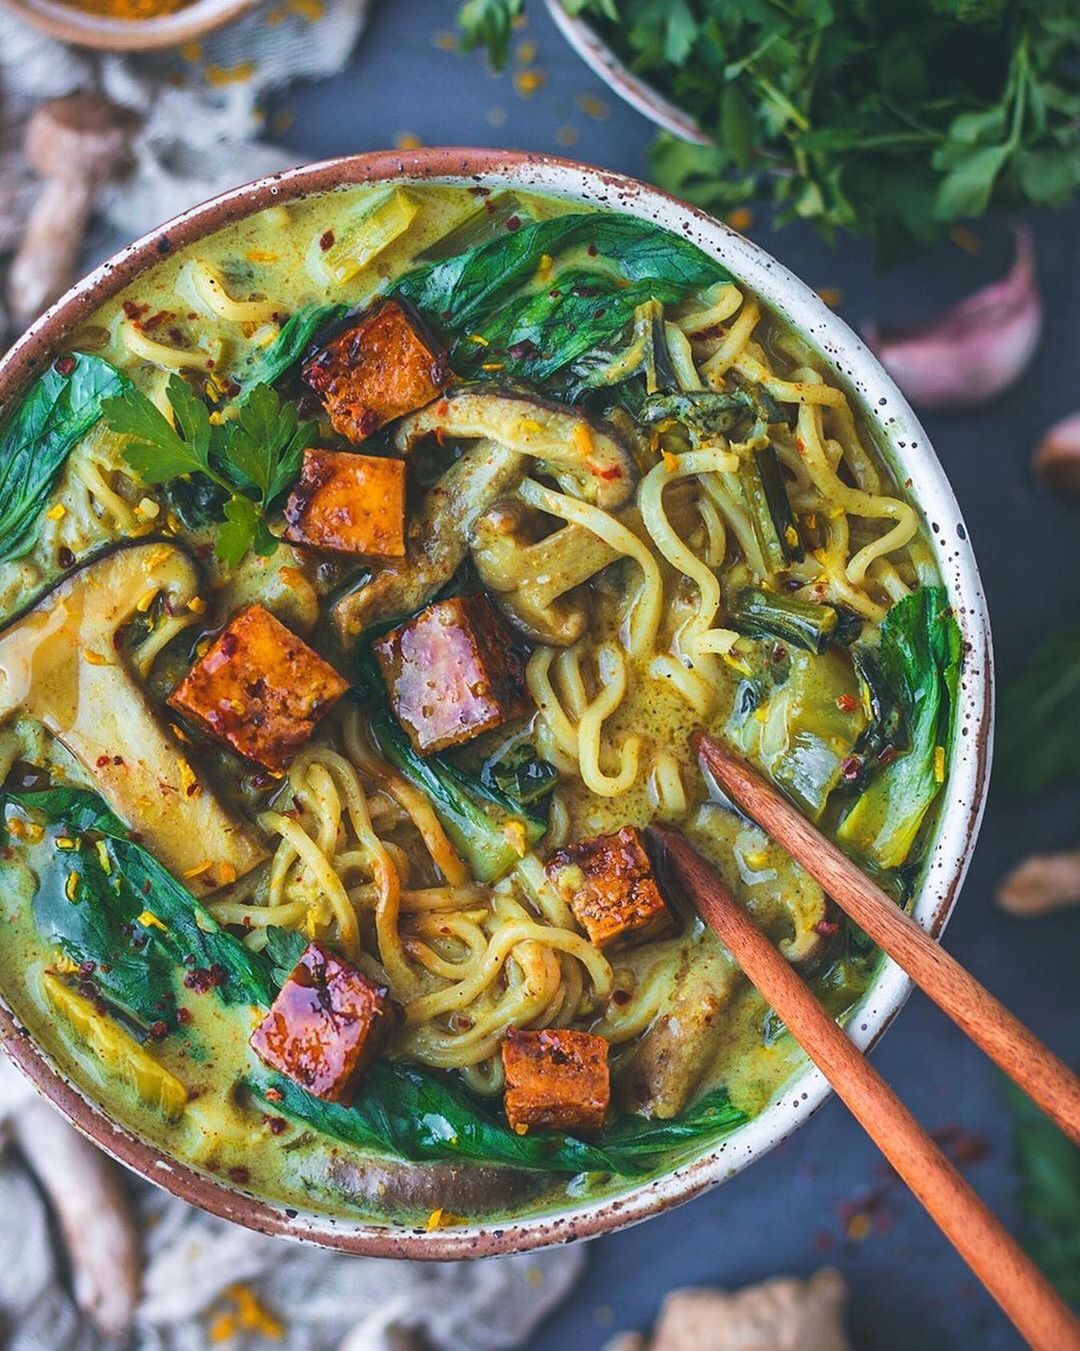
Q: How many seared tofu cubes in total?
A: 7